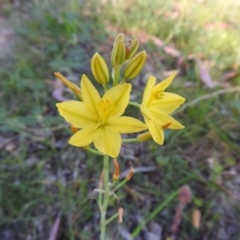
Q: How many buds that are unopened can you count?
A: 5